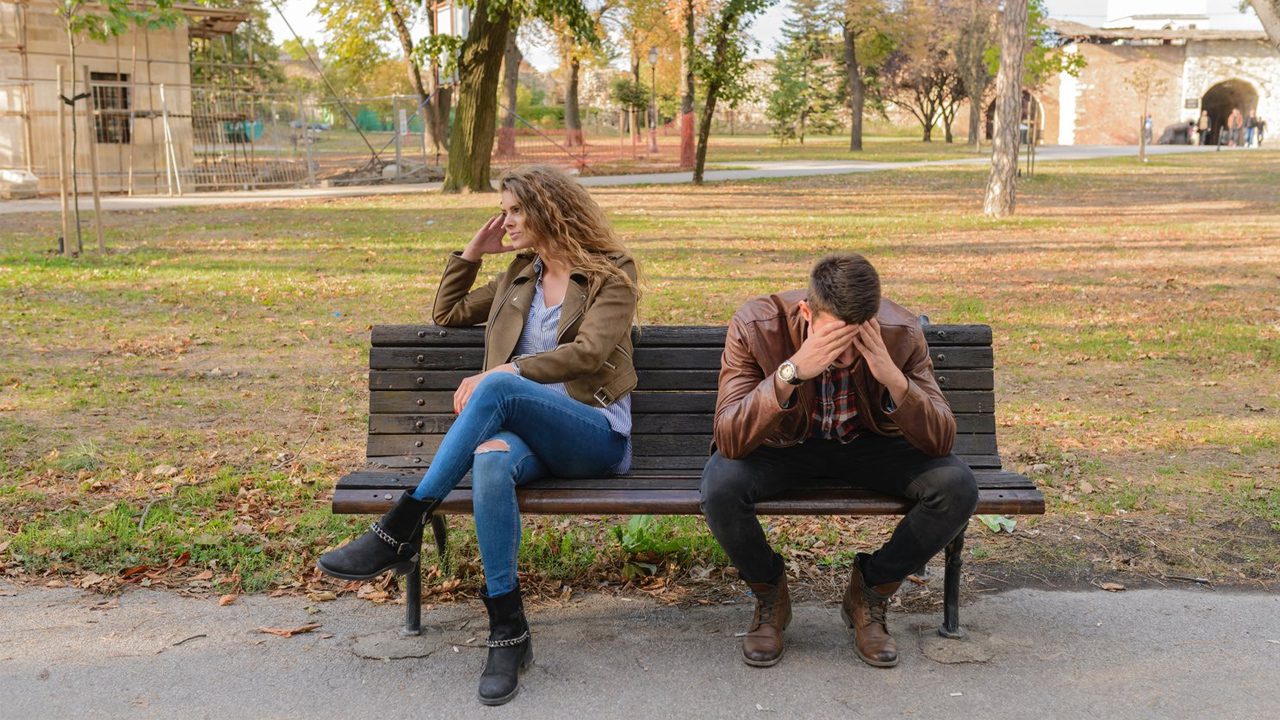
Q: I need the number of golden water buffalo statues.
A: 0